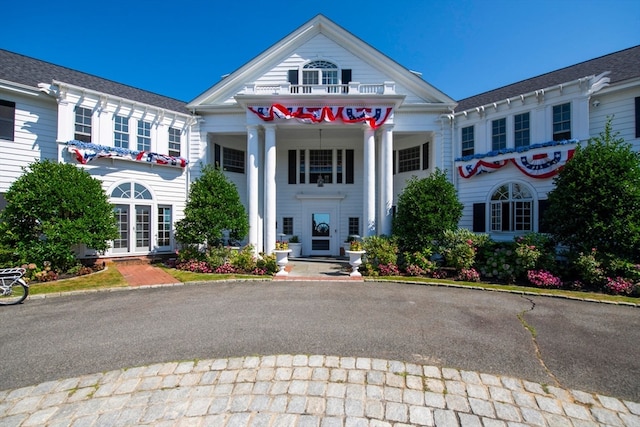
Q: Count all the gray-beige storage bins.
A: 0